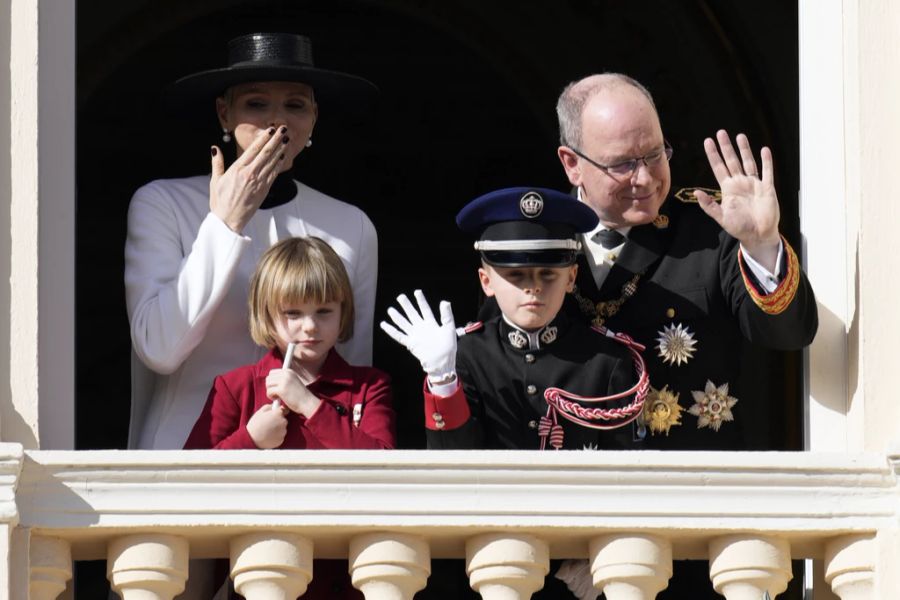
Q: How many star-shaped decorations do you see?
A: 3